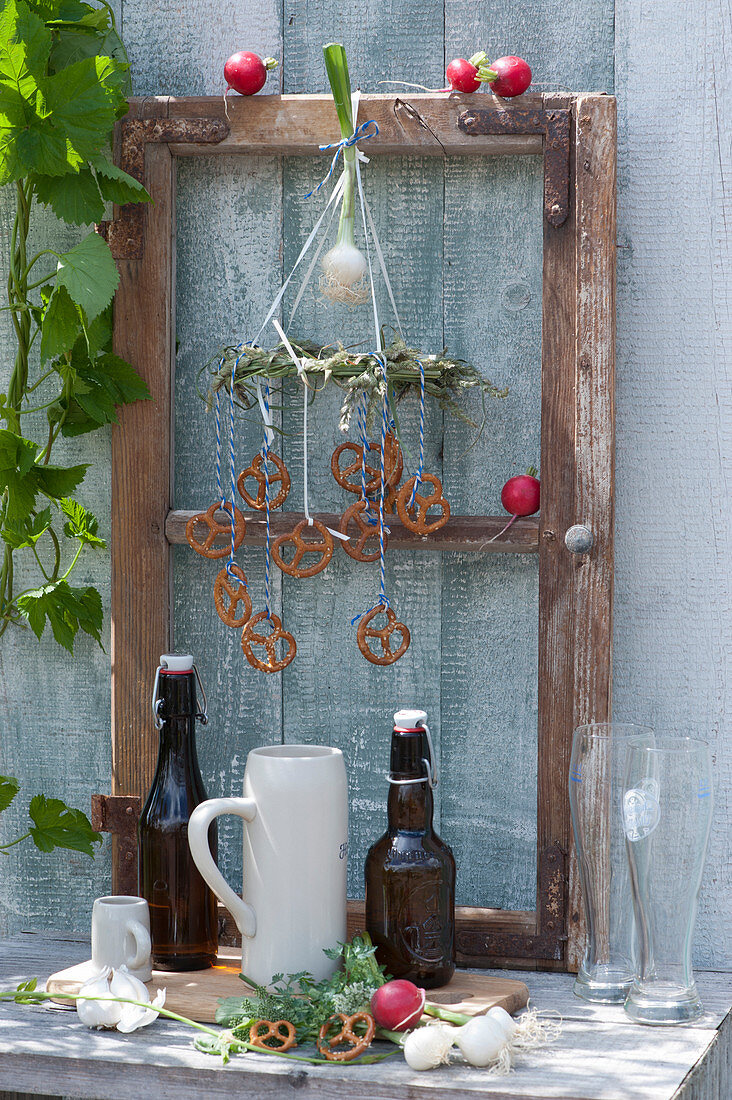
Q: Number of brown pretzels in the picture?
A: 12